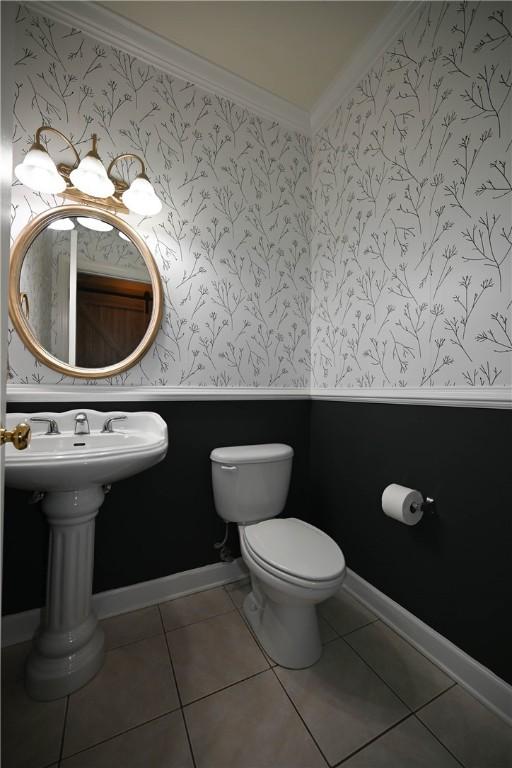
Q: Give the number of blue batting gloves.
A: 0